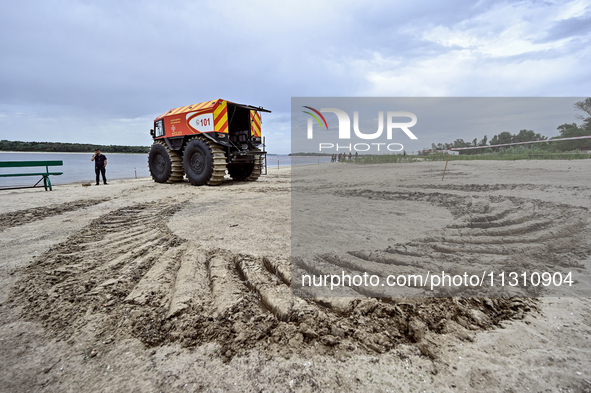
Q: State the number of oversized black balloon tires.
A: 3